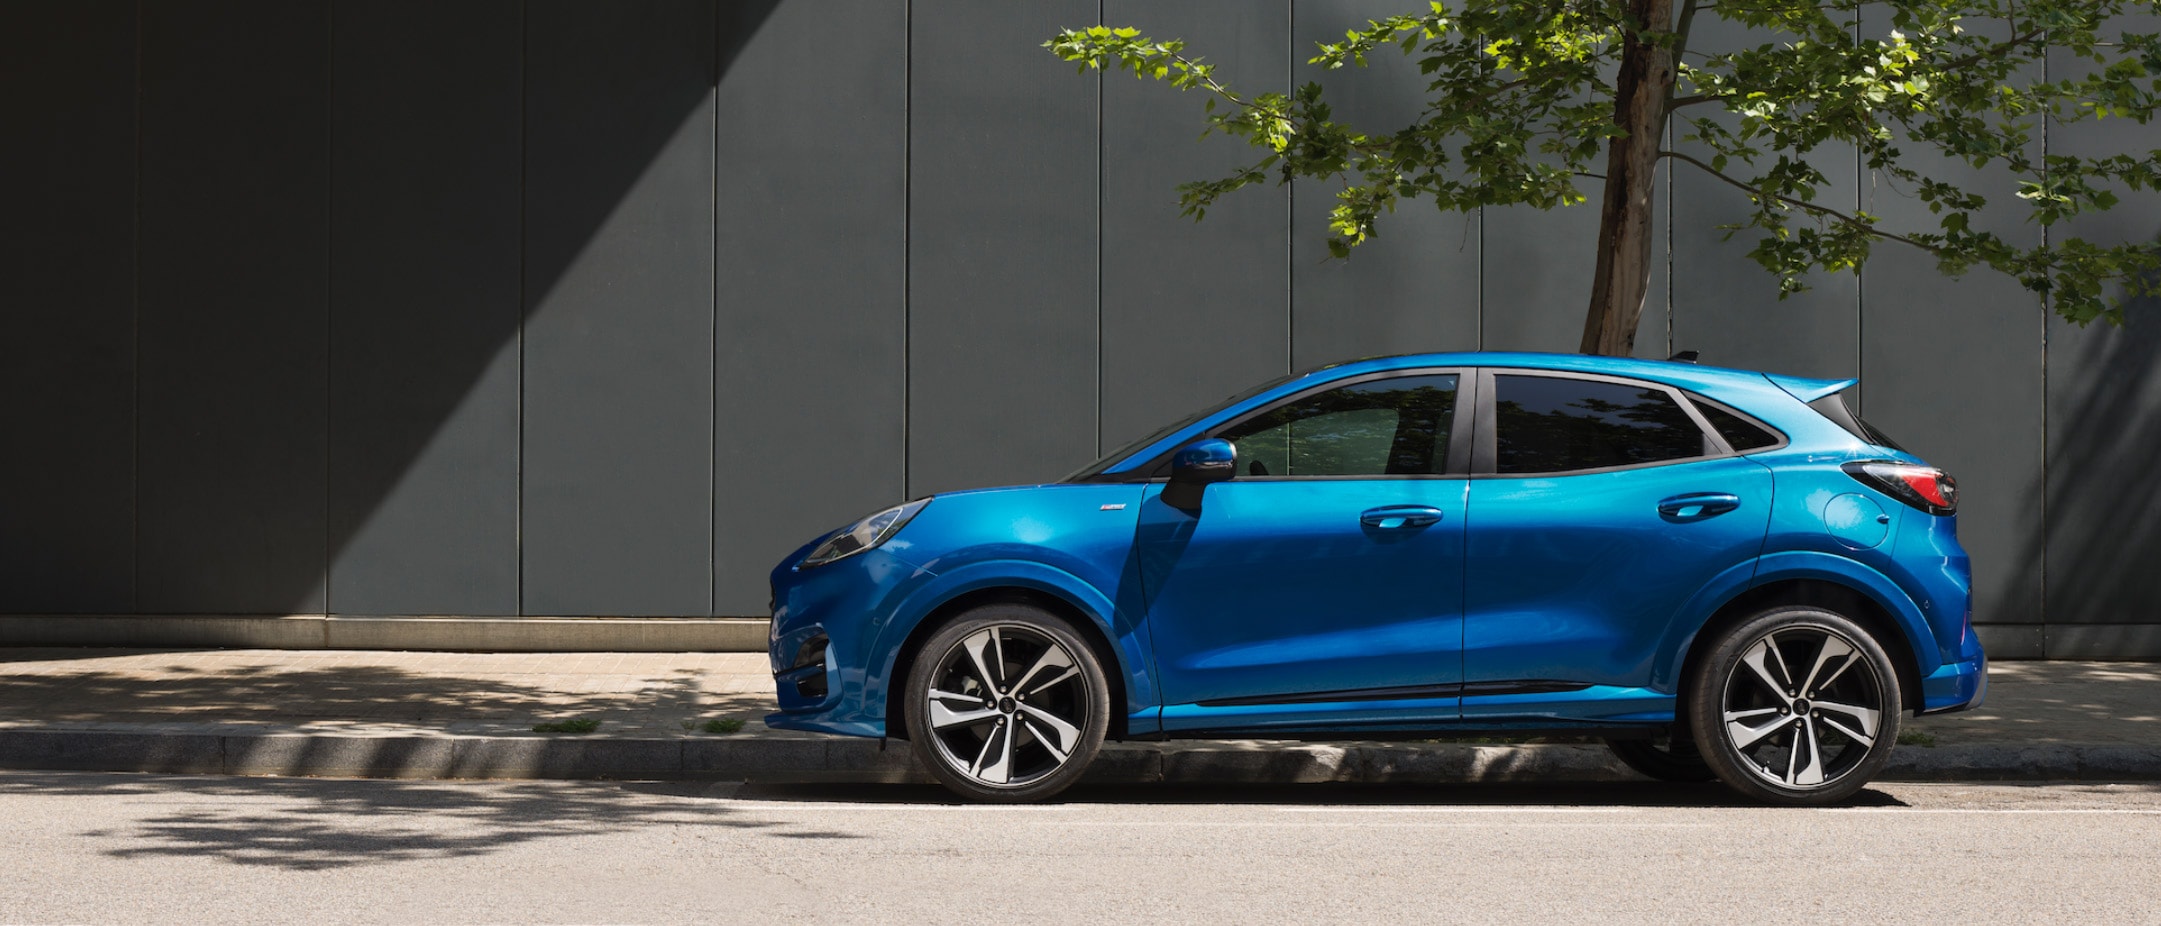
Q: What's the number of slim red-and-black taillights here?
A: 1